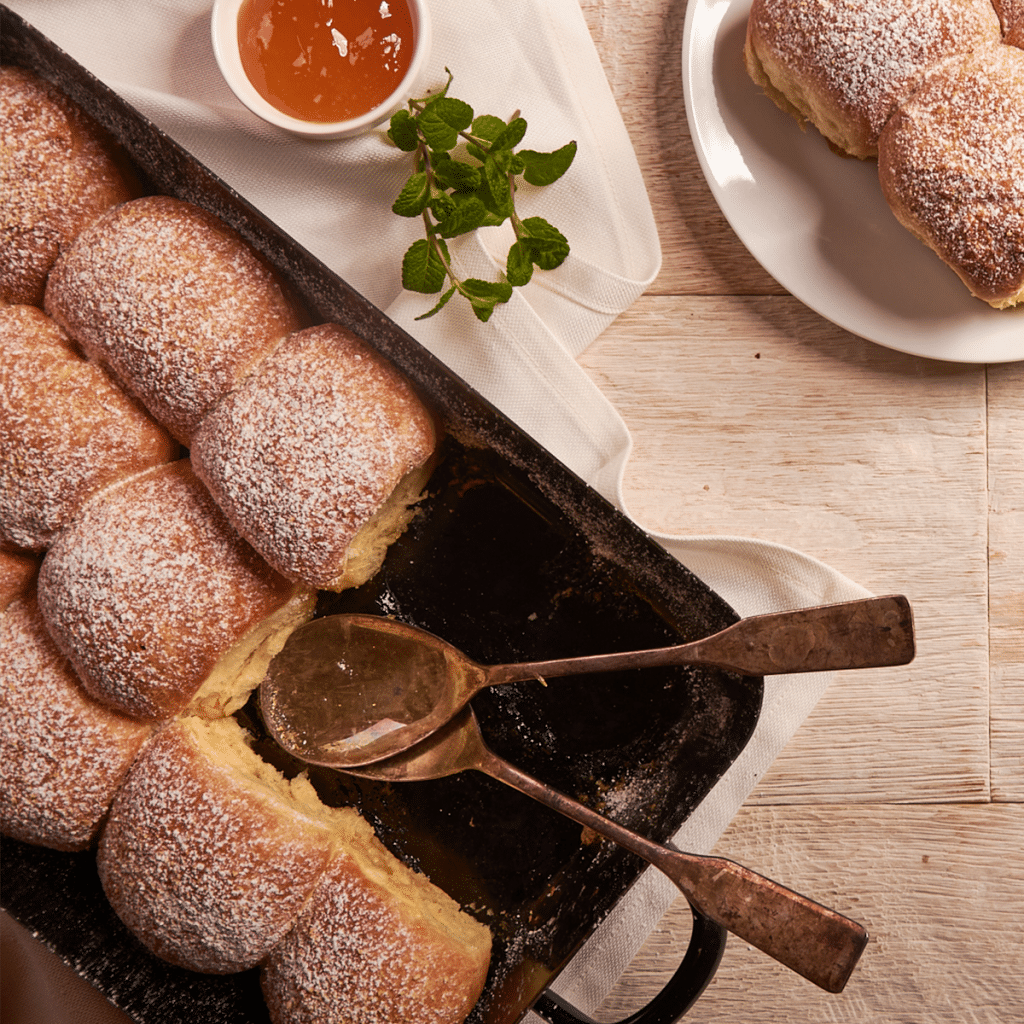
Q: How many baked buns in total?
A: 12